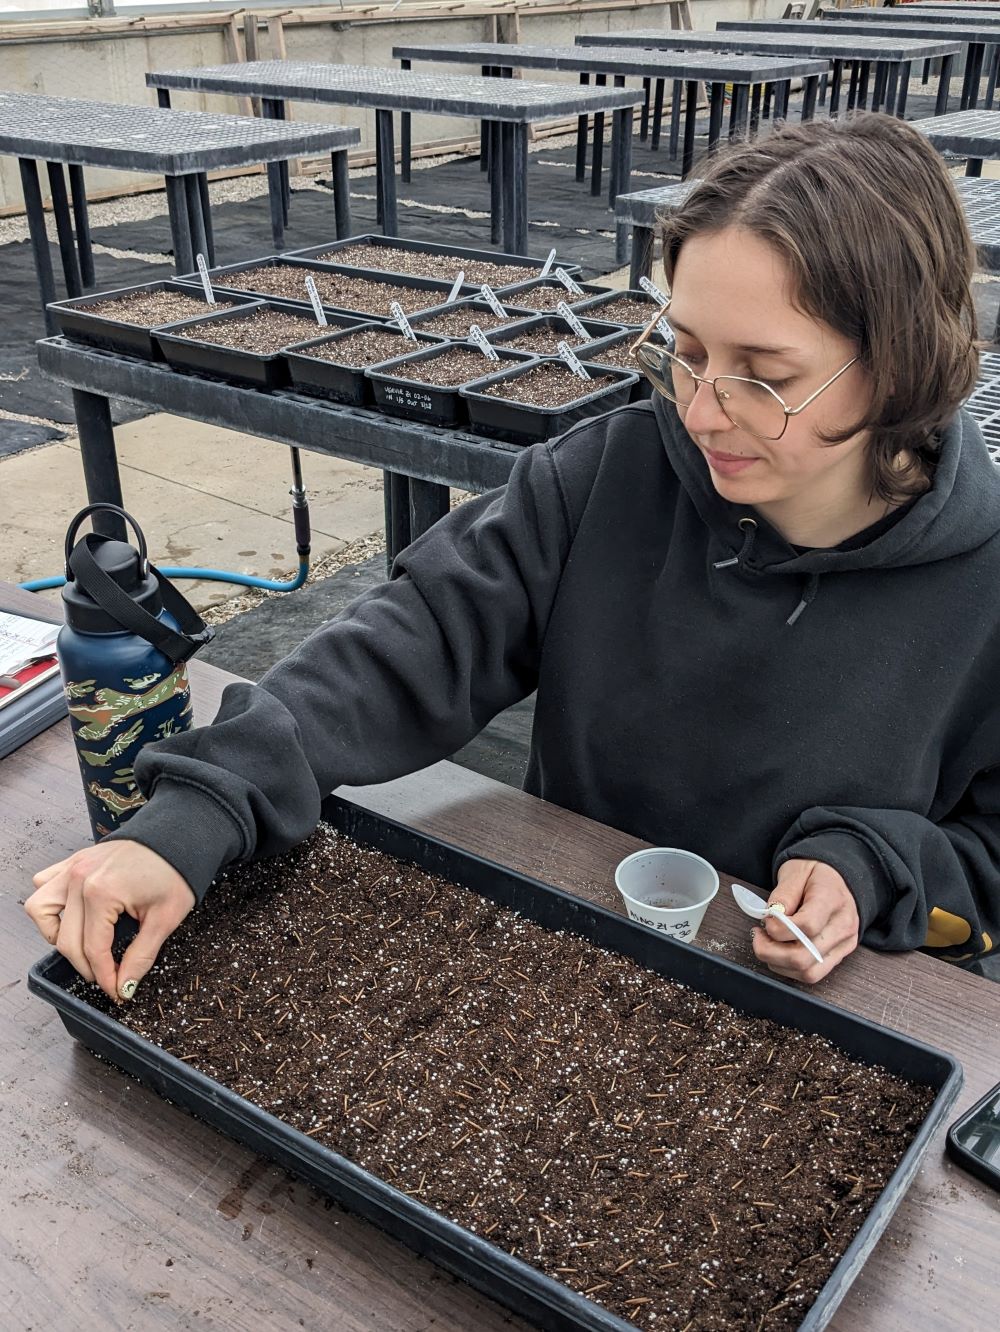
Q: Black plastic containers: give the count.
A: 13